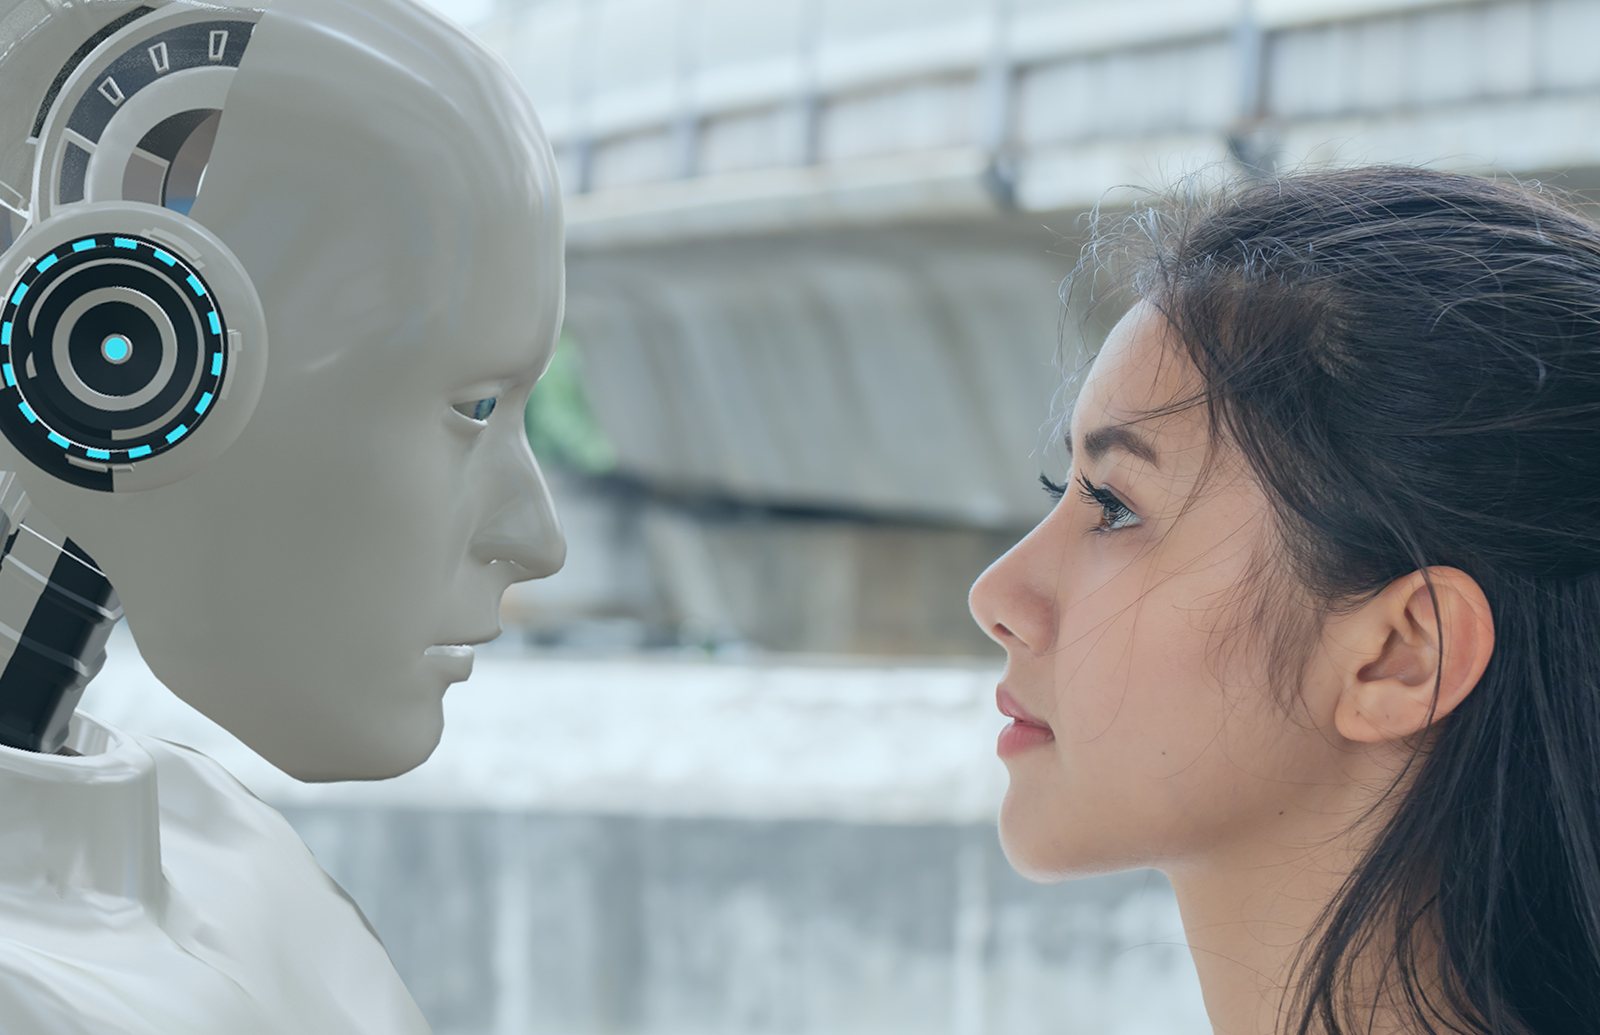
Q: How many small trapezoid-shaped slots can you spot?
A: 3